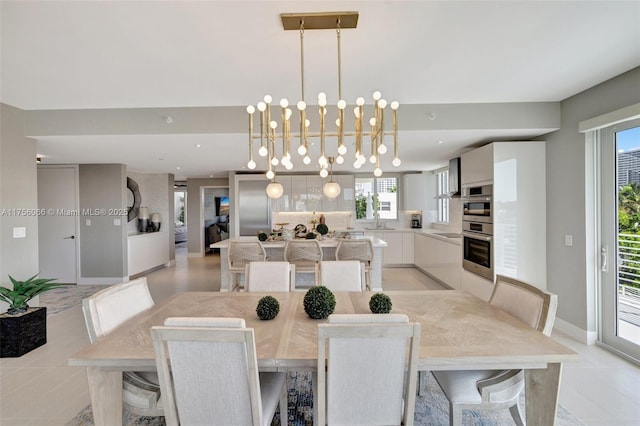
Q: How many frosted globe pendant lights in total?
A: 2